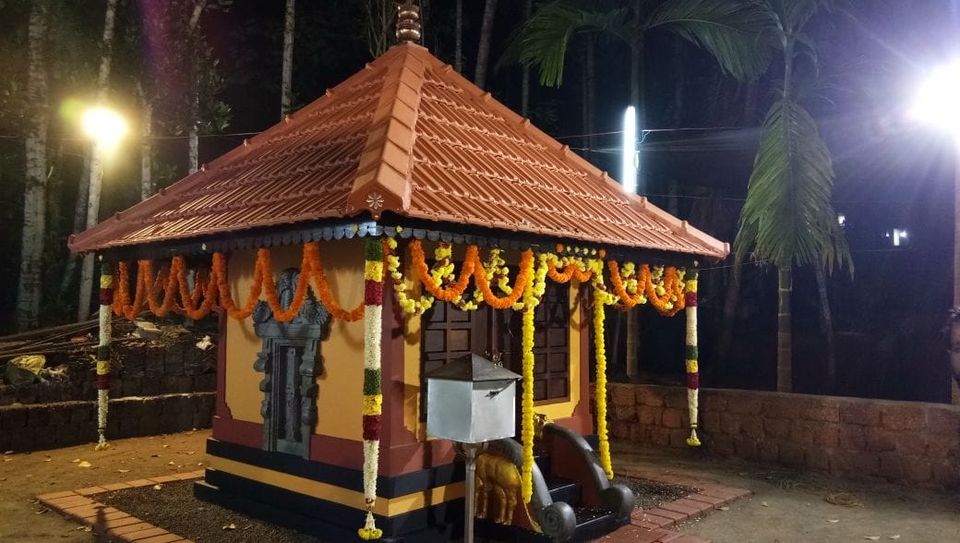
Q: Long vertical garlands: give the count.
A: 5